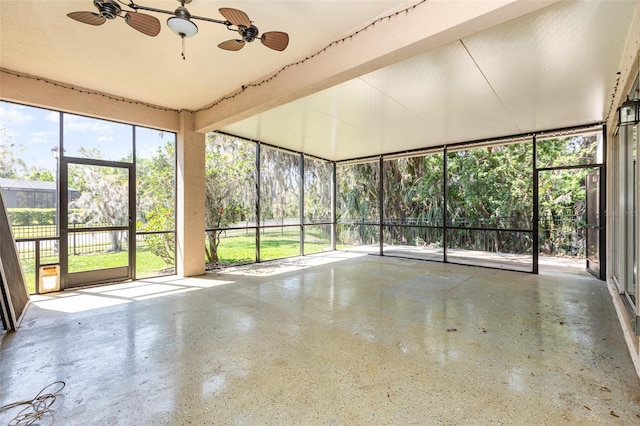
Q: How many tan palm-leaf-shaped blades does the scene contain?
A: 5